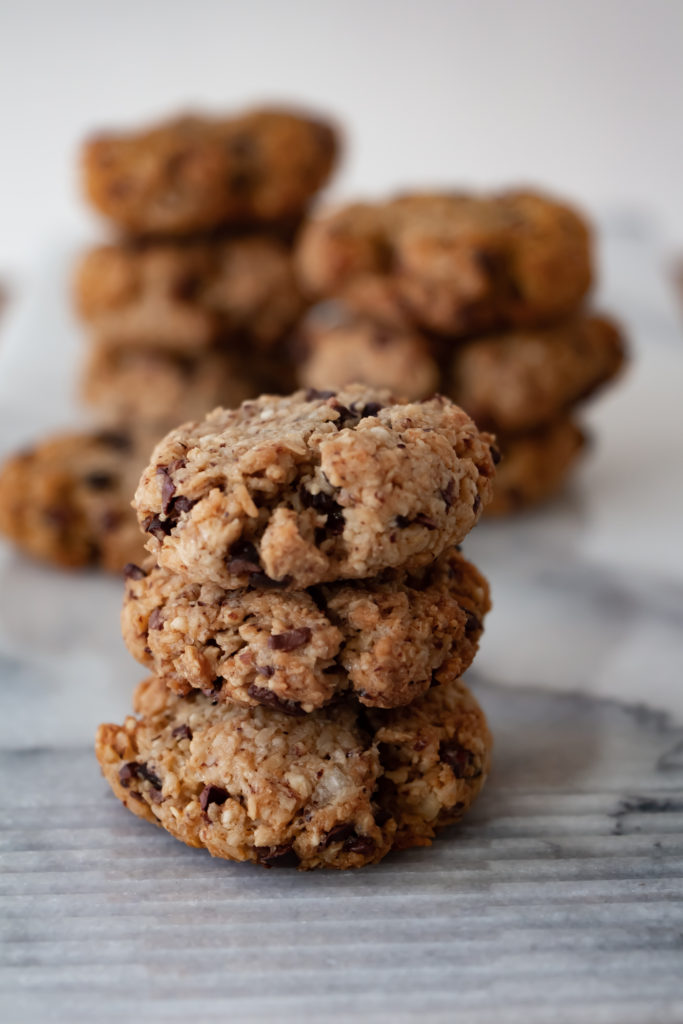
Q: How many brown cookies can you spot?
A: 10